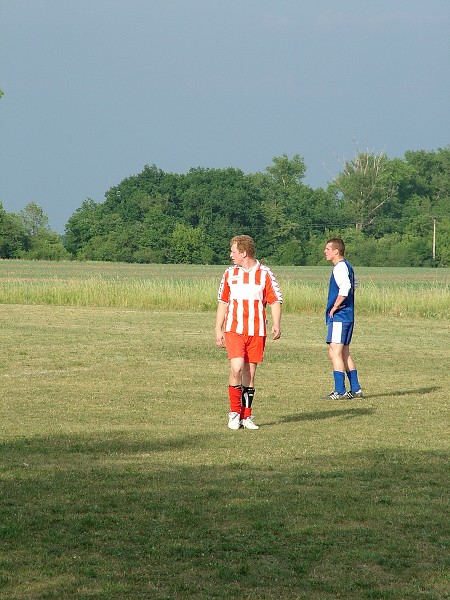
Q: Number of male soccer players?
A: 2